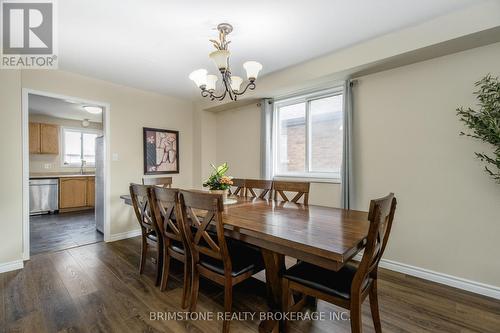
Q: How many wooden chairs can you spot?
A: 8